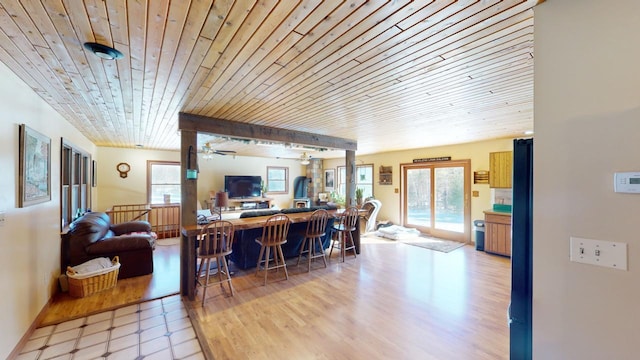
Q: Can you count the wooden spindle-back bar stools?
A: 4